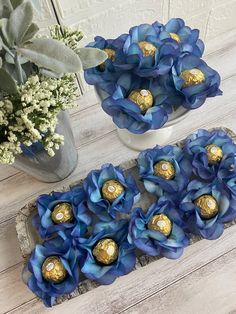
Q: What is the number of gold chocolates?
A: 13